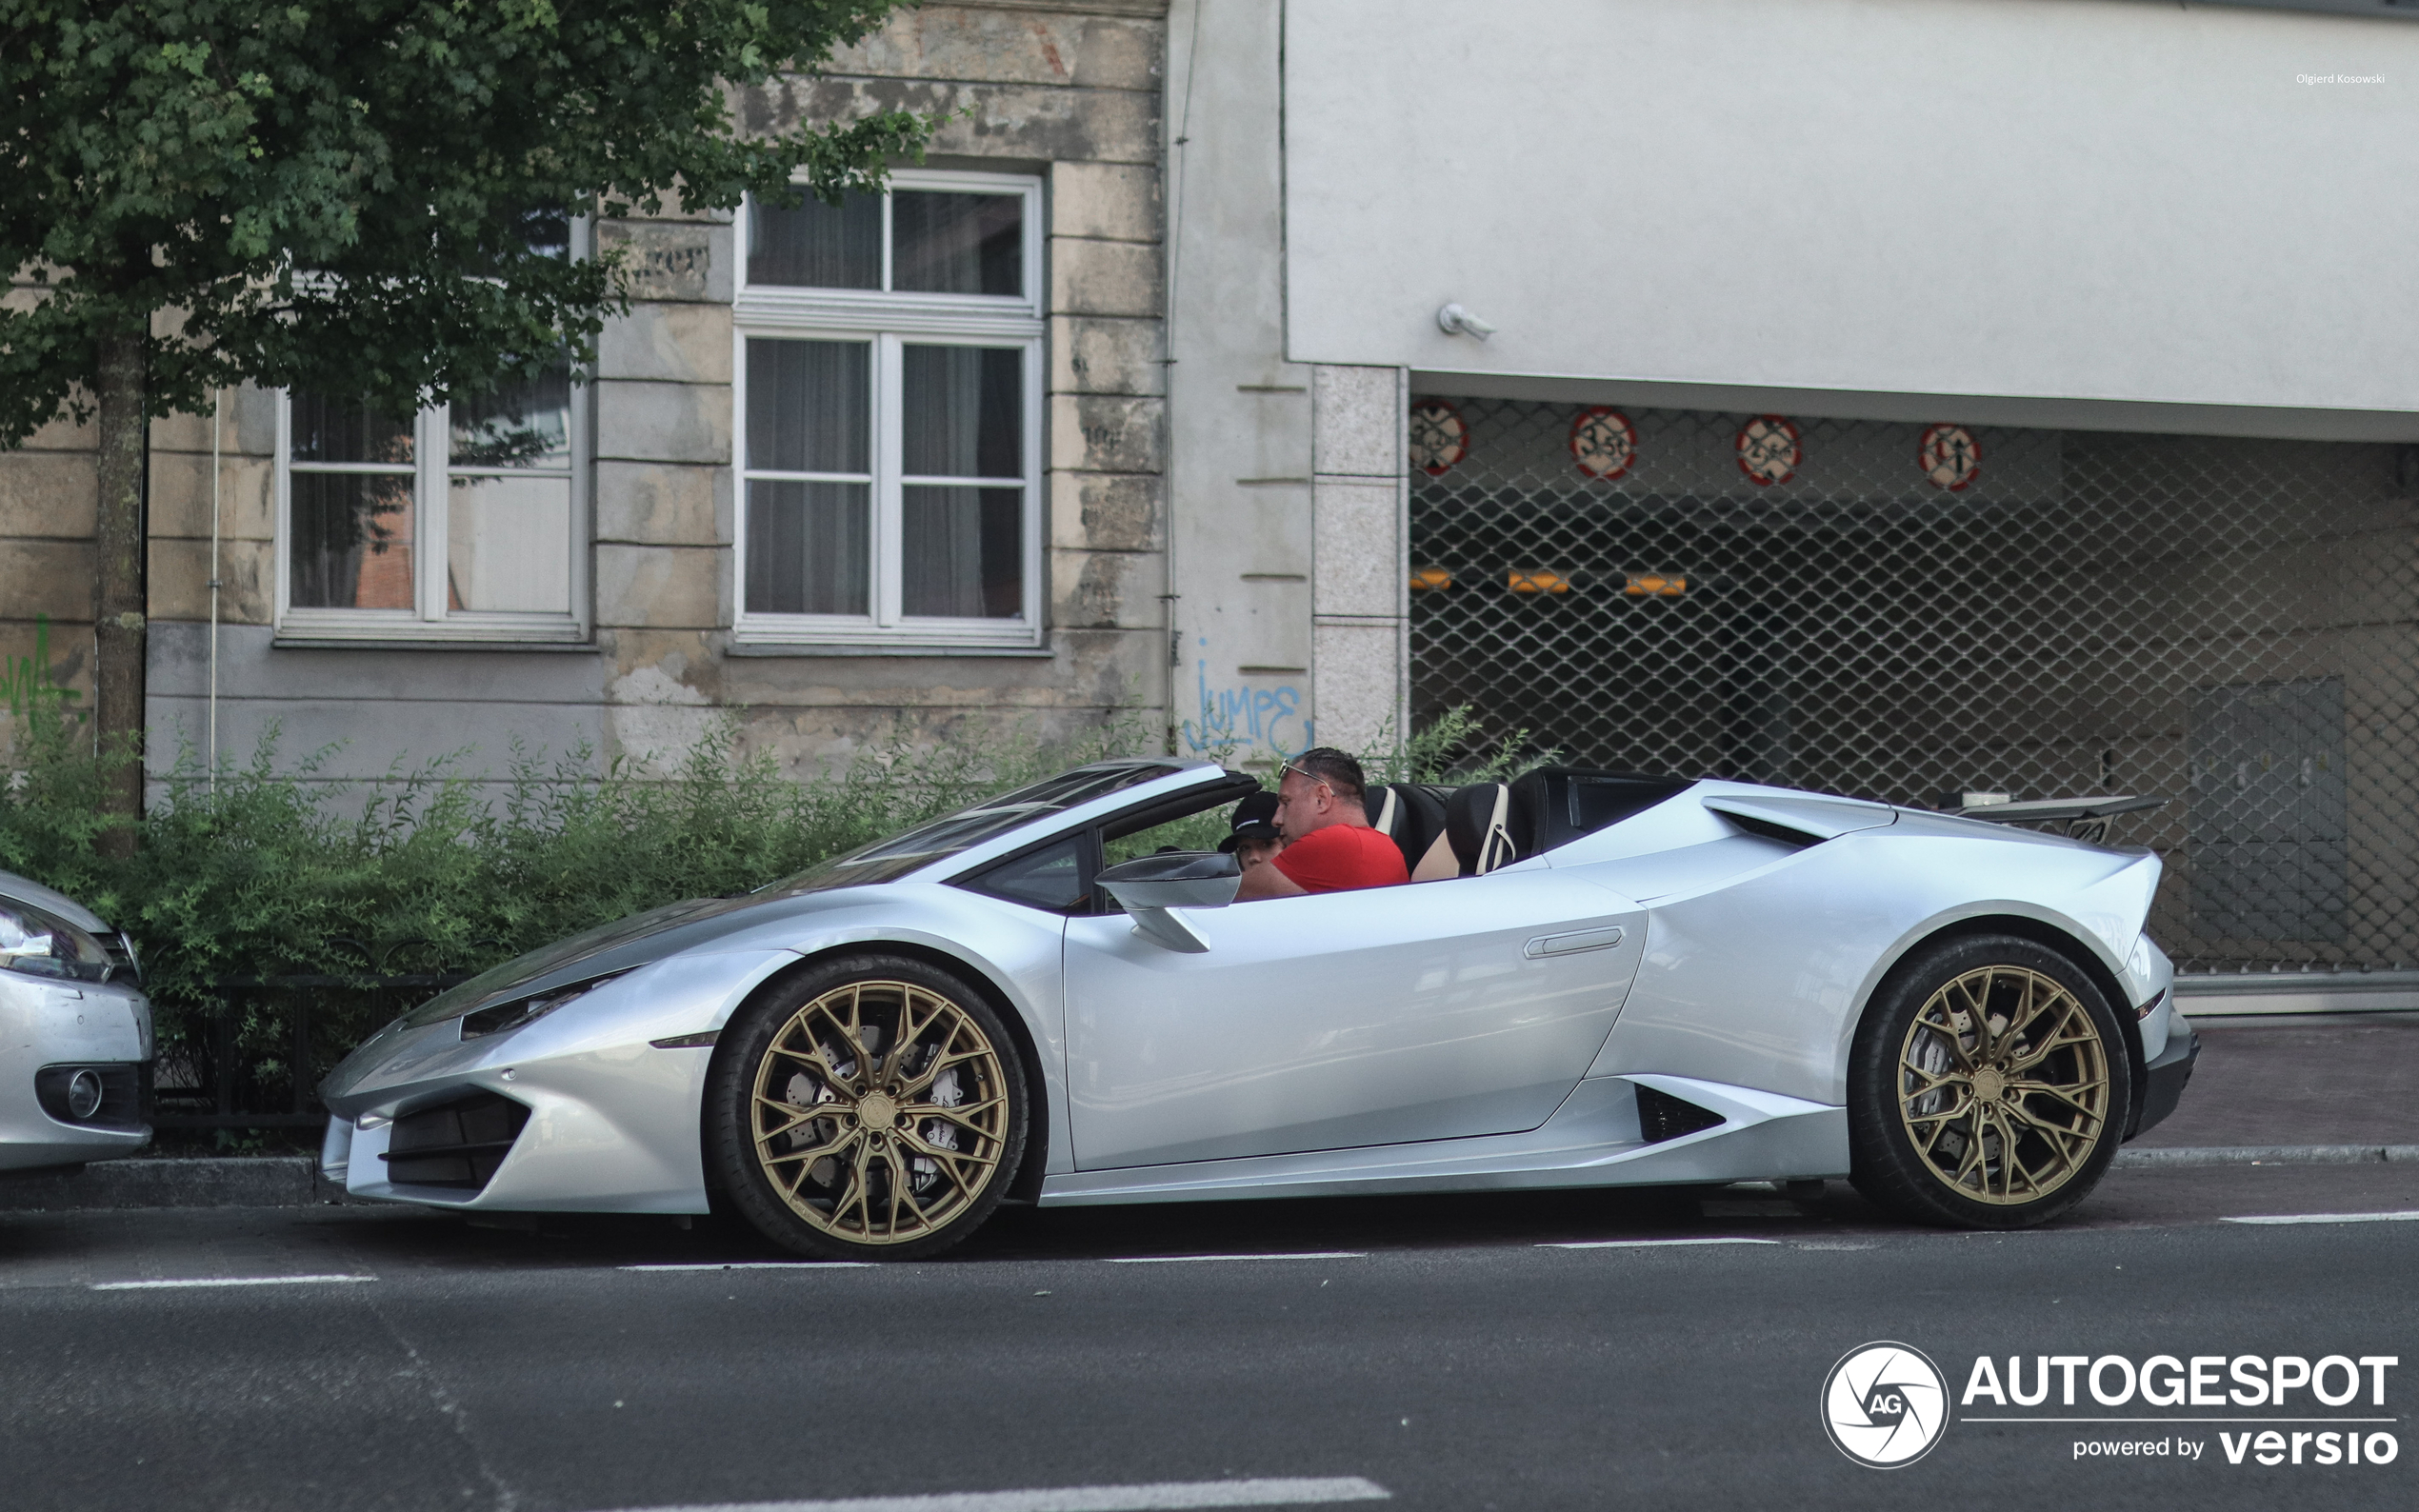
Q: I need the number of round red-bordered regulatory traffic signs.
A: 4